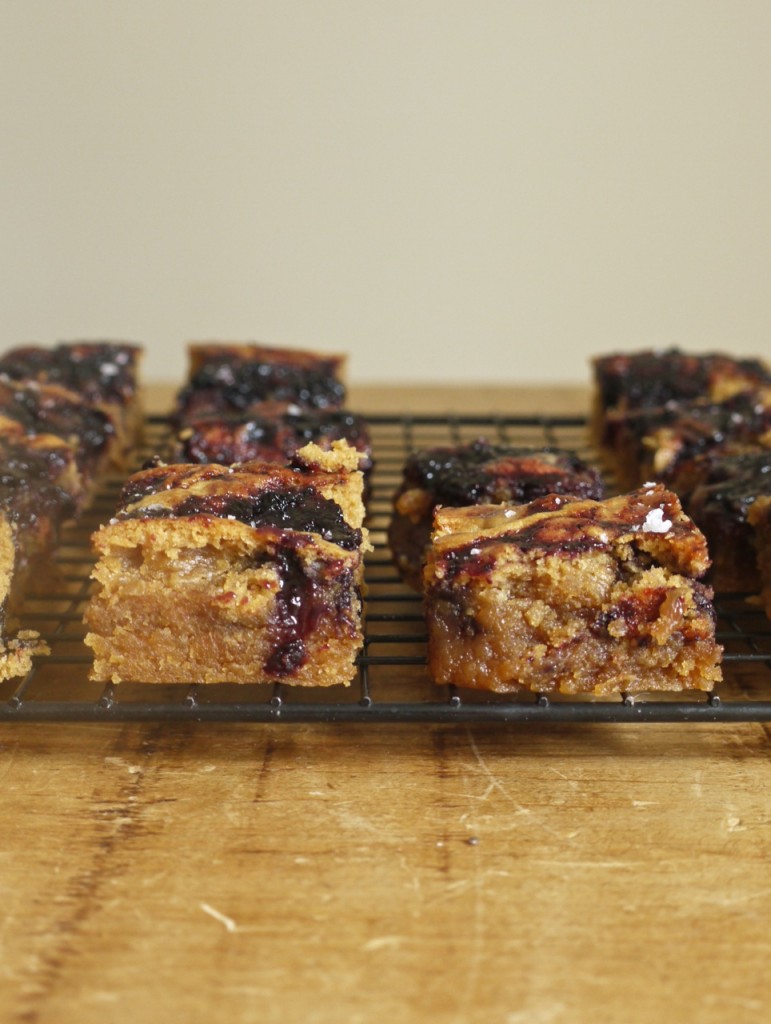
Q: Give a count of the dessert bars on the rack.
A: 13